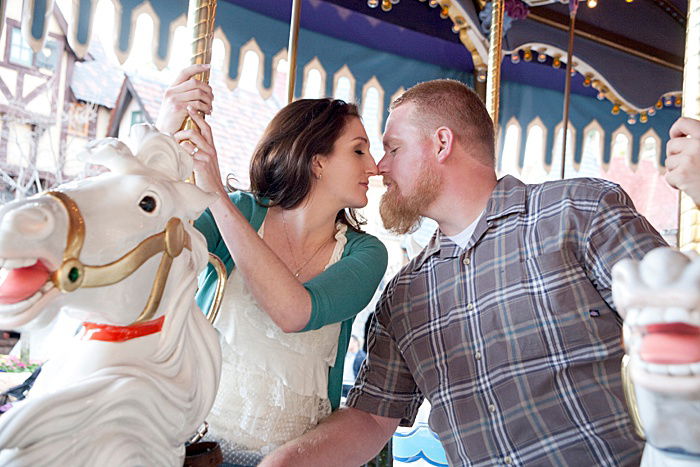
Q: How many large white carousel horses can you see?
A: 2